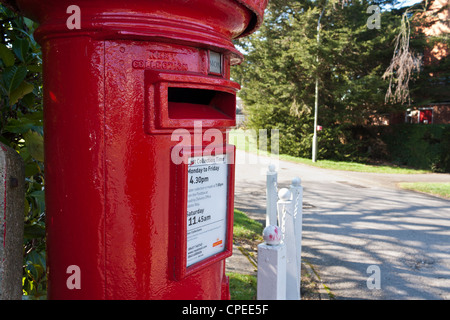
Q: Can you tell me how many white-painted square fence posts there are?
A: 4